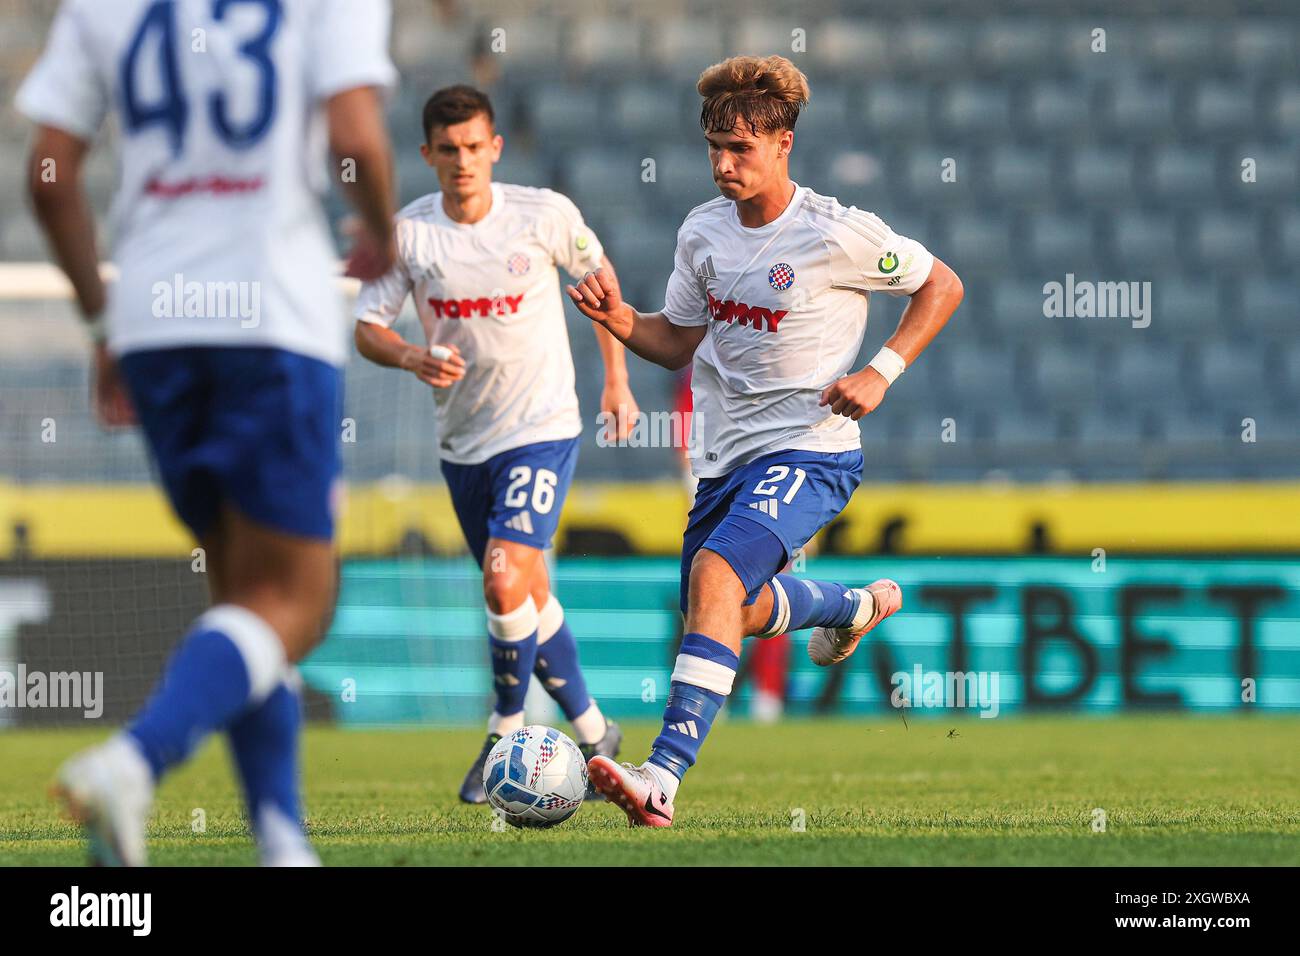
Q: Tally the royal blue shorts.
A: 3